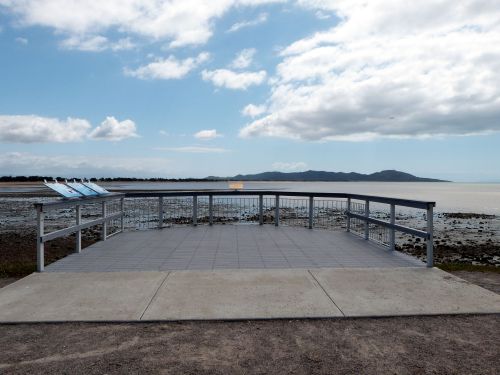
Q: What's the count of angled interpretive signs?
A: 3